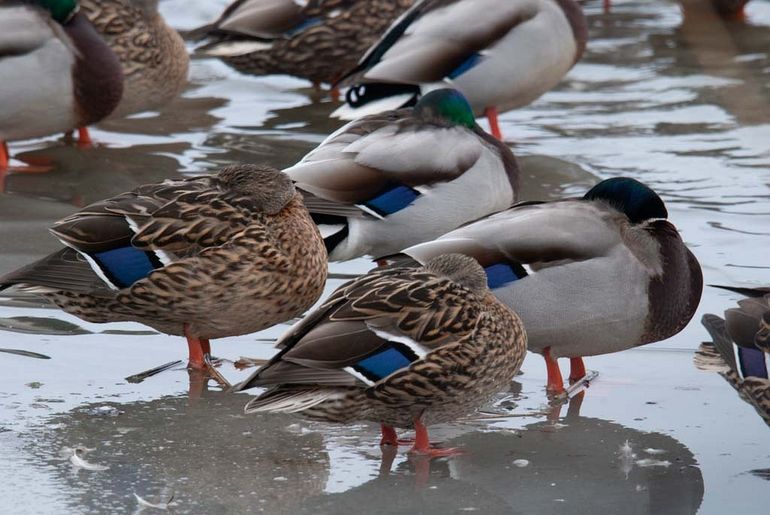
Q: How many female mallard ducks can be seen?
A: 5